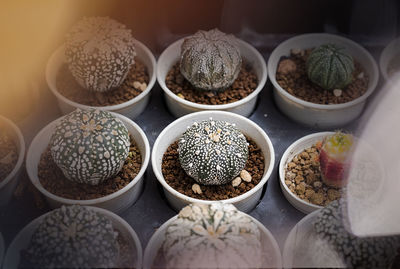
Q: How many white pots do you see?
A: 11